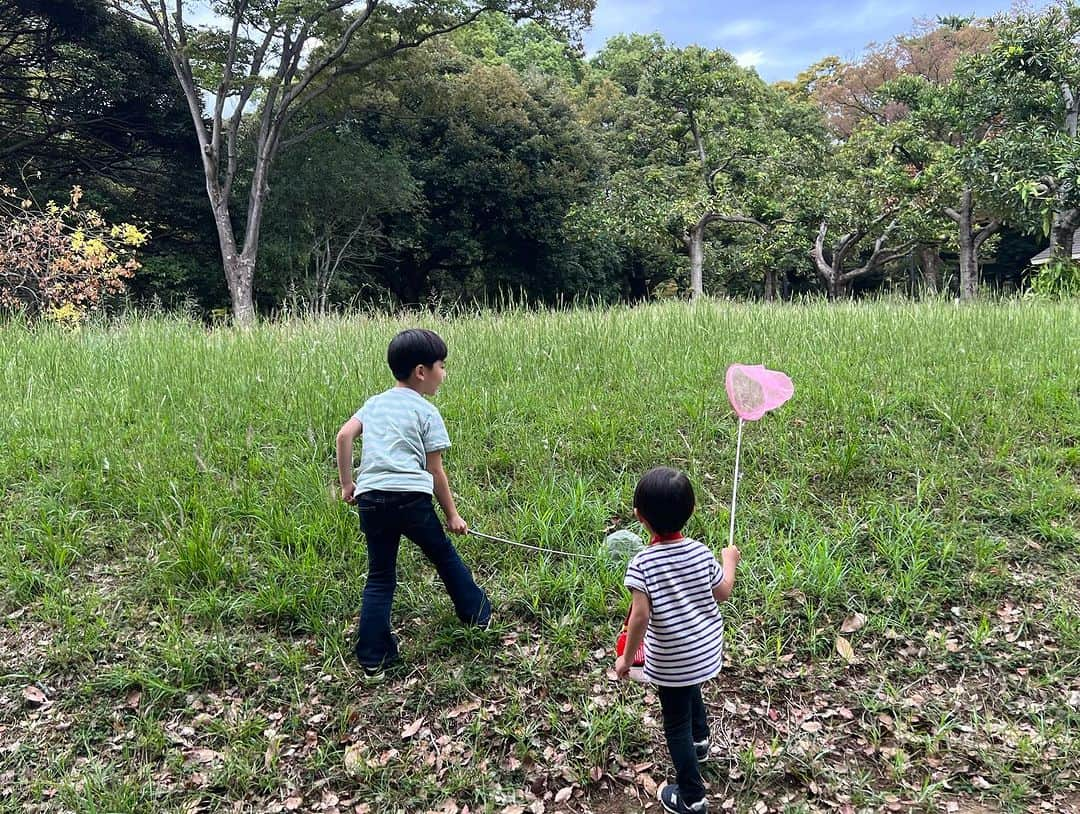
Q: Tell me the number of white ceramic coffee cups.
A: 0